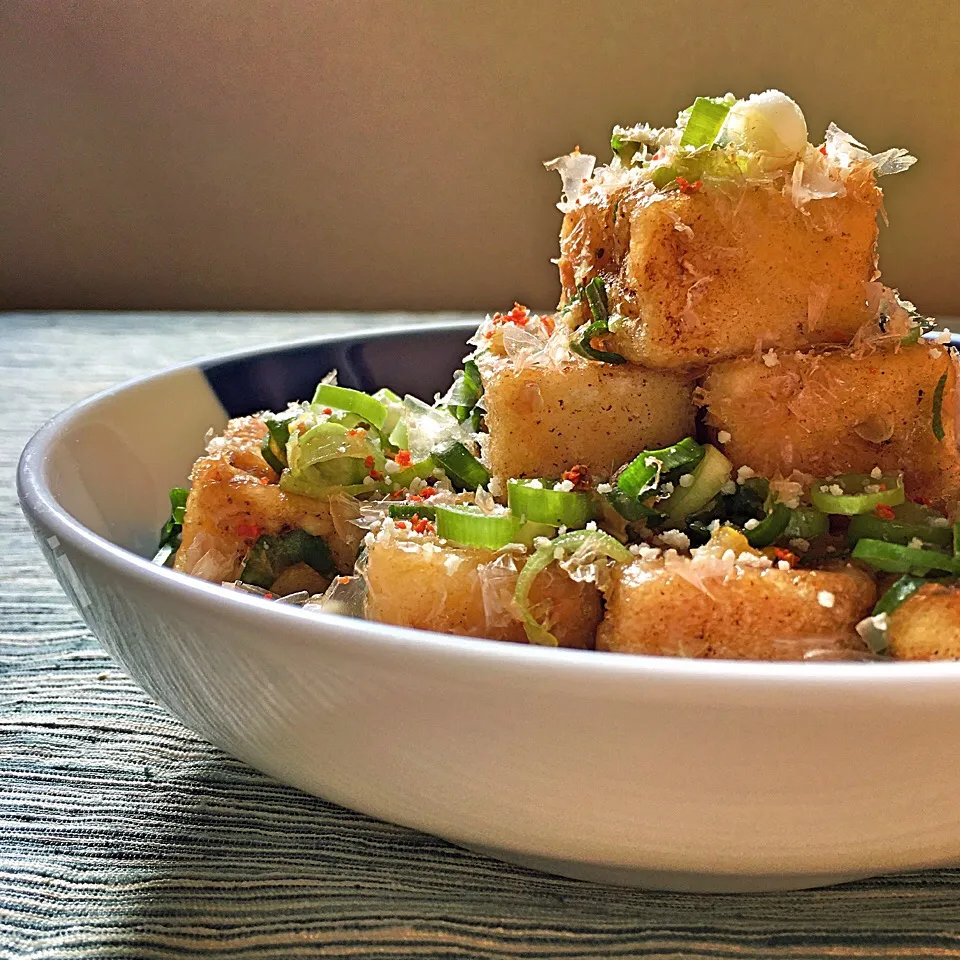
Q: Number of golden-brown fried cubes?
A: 7